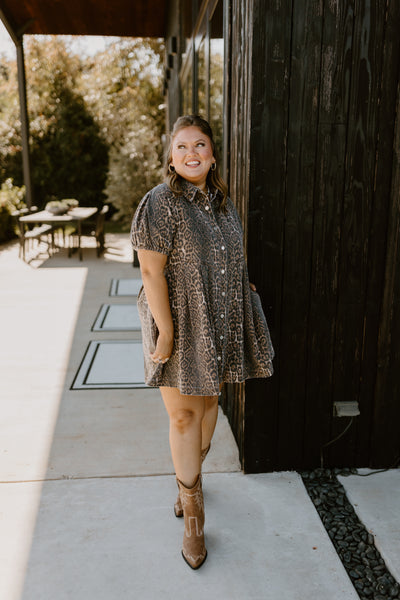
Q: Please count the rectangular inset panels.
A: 3